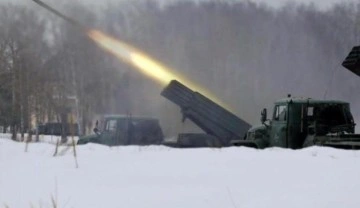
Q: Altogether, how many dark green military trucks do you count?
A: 2